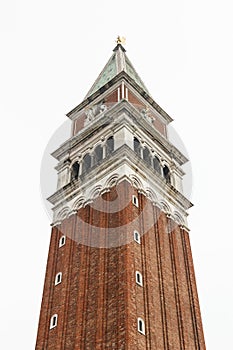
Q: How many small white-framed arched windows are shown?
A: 7